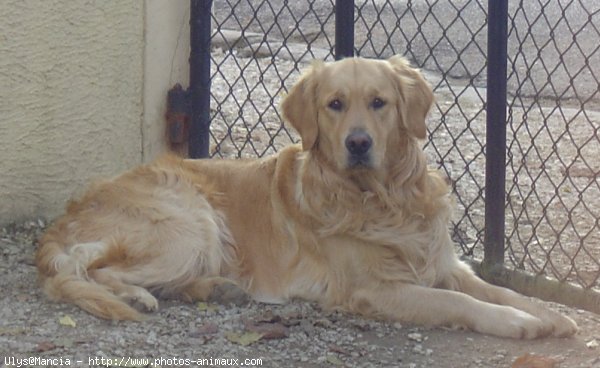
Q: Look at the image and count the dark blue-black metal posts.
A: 3